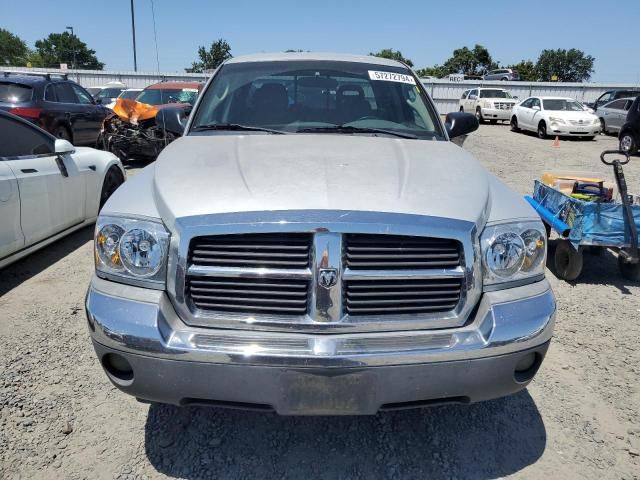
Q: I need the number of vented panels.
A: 4